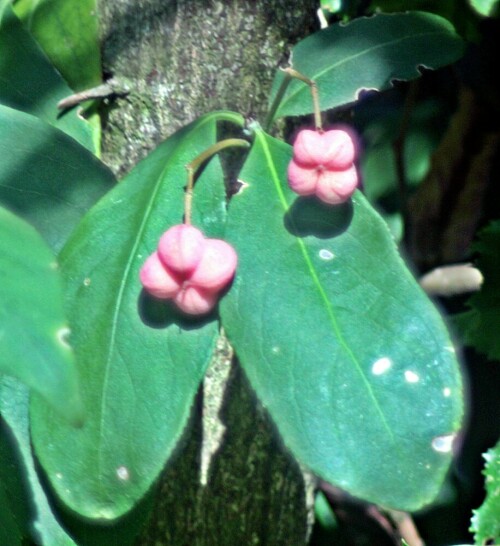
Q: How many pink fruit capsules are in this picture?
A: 2